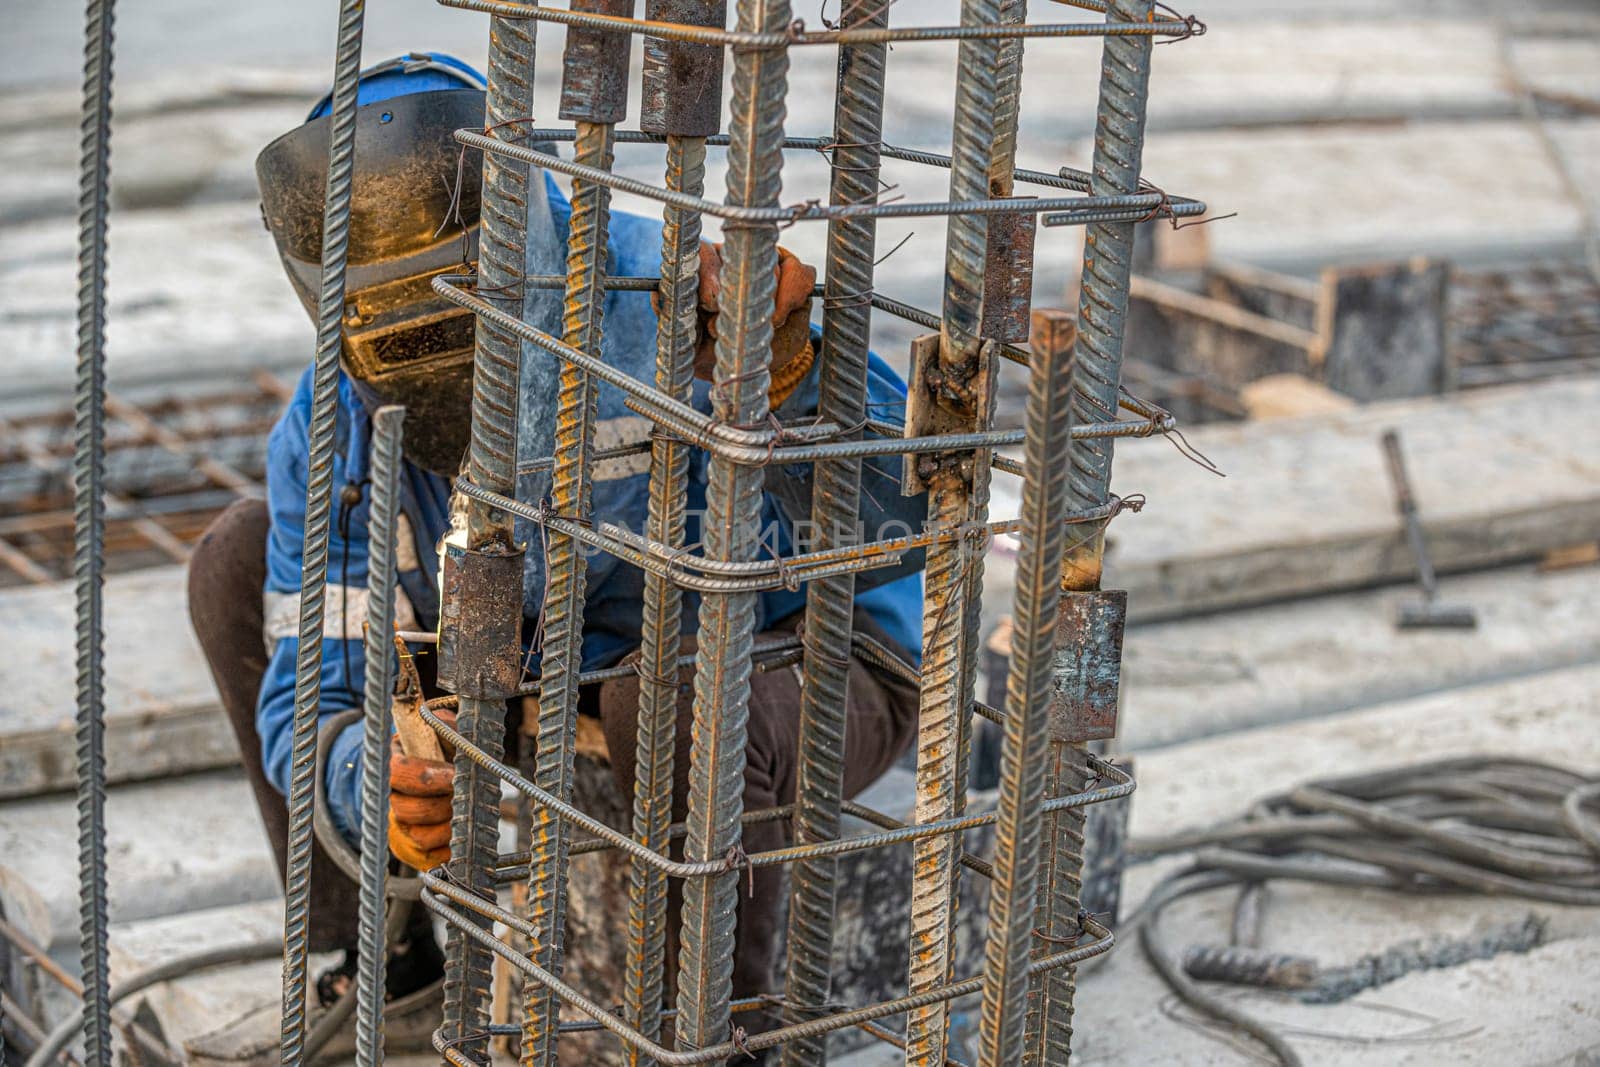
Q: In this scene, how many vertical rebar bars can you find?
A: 12